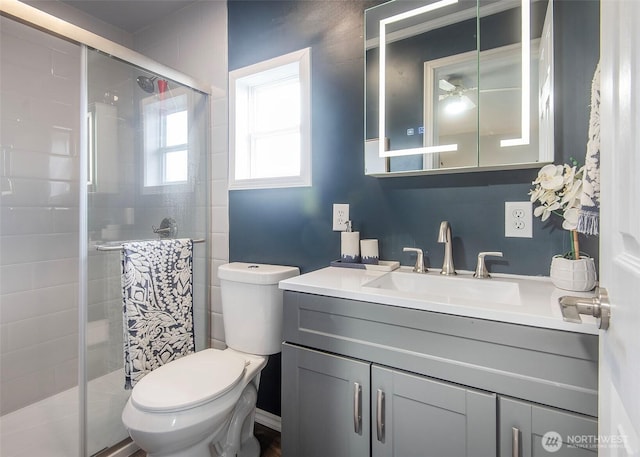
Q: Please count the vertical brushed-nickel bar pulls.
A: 3